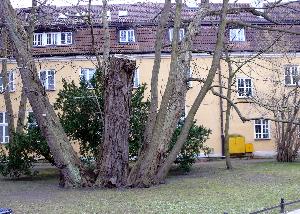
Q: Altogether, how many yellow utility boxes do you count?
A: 2